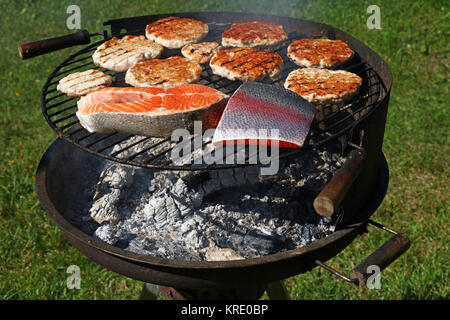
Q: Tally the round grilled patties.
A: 9